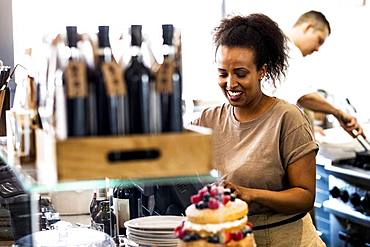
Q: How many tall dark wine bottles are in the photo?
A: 4